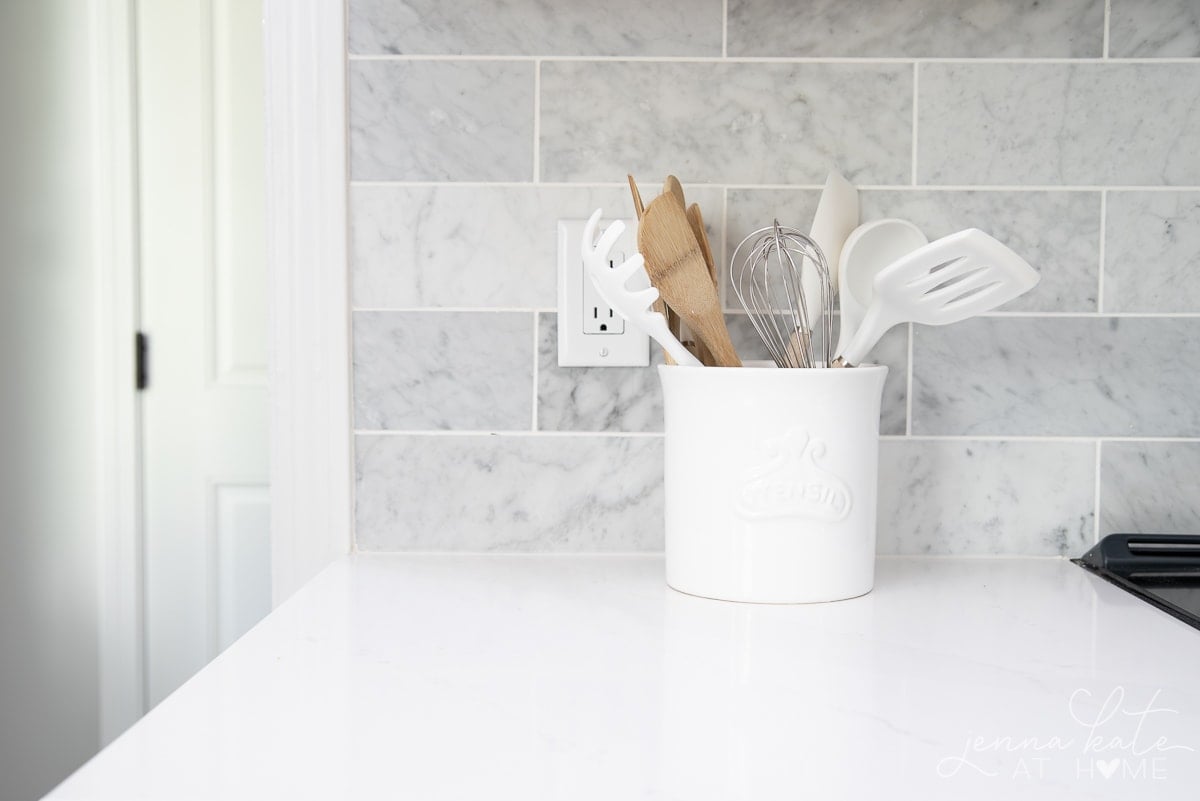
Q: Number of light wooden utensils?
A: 4